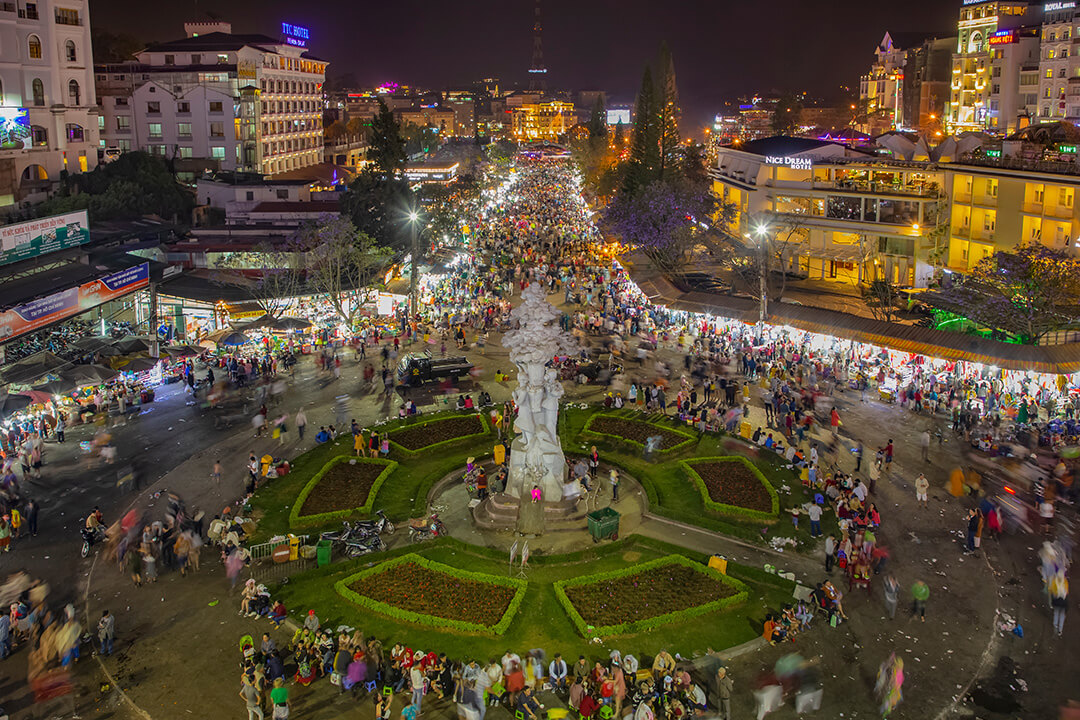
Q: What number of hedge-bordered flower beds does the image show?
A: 6